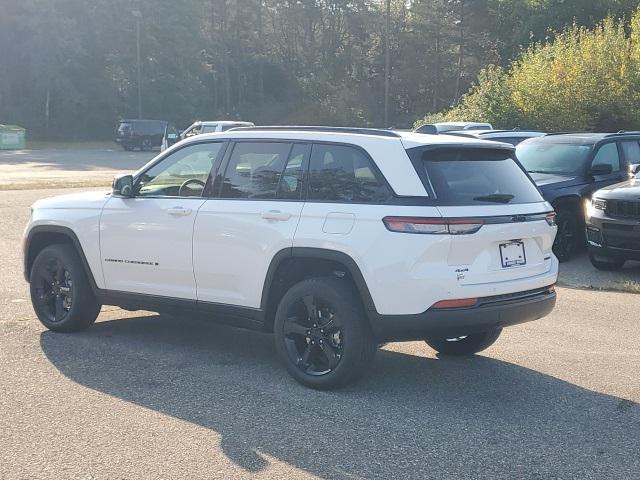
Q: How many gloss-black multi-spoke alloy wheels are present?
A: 2